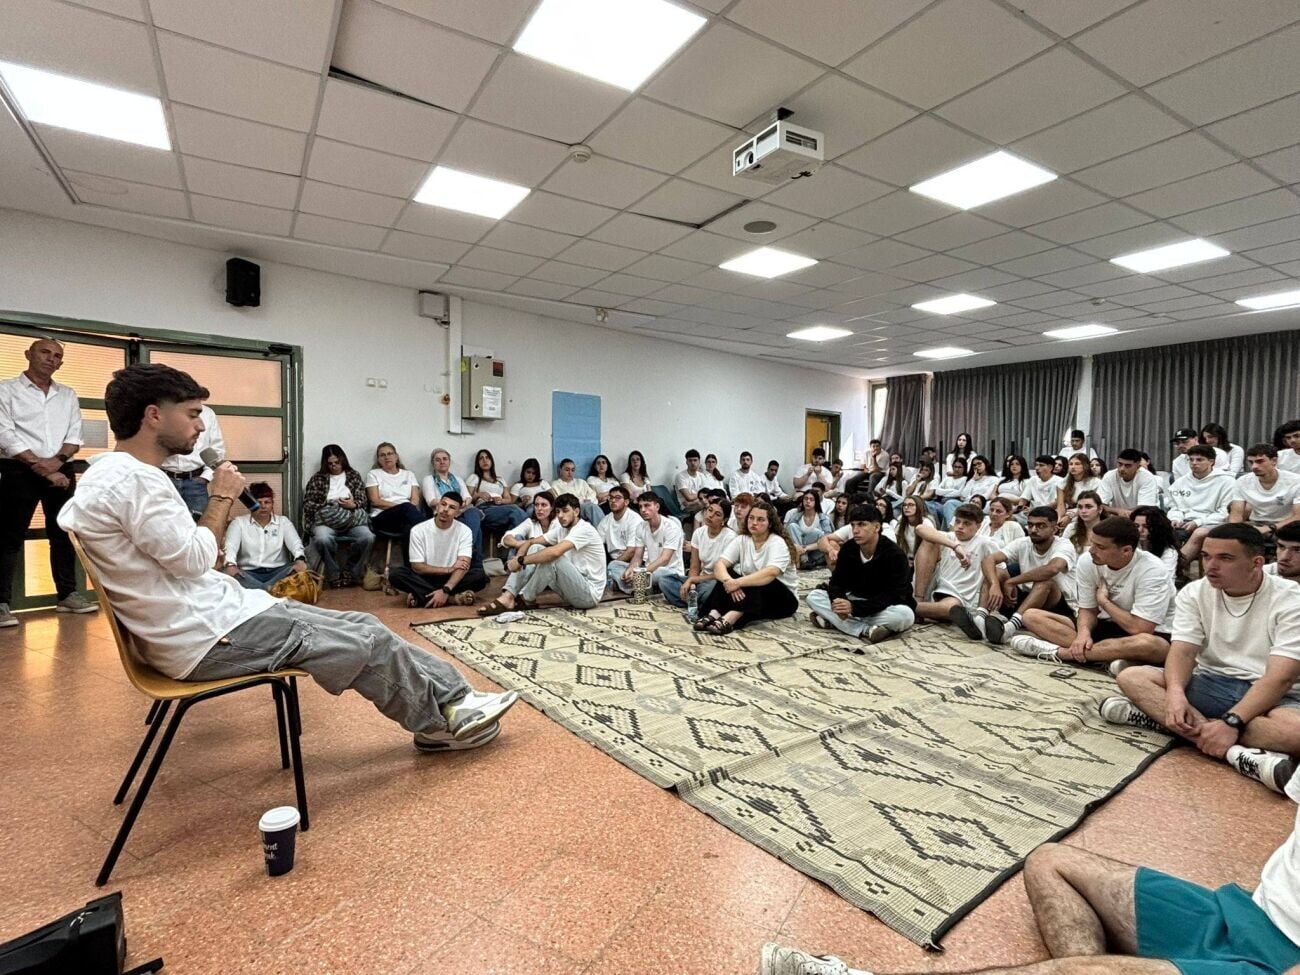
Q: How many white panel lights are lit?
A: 11